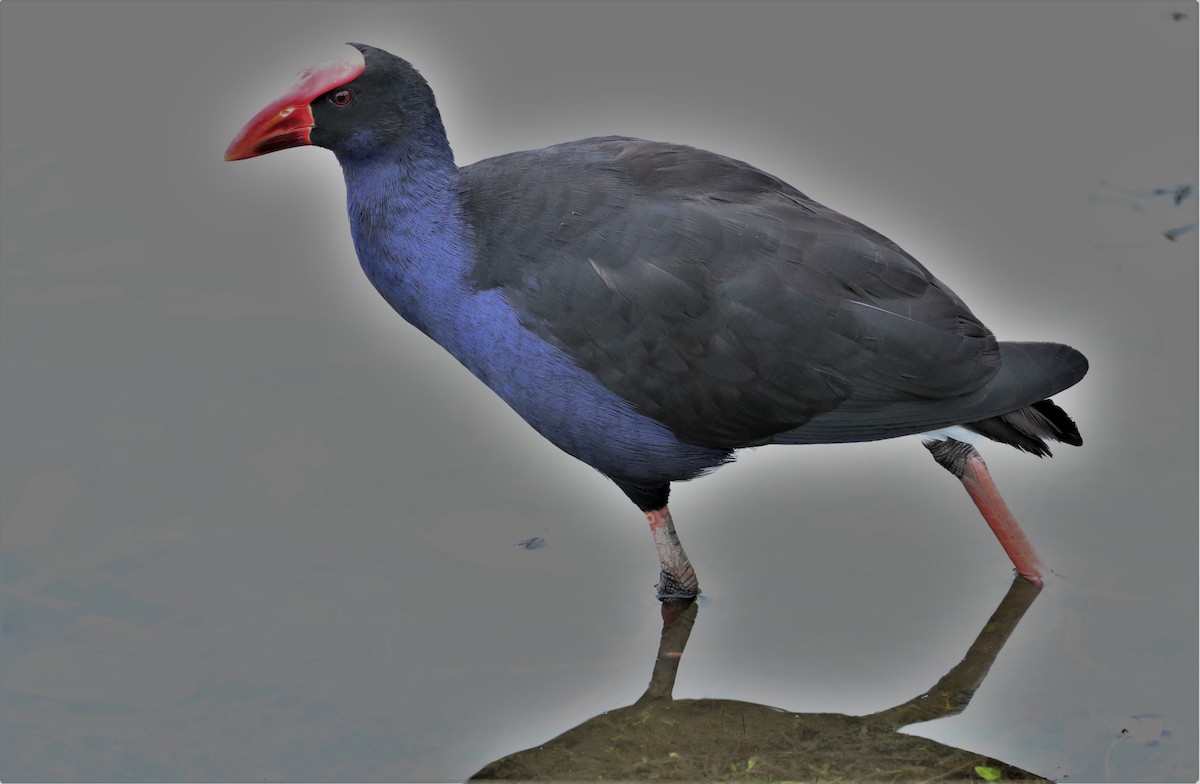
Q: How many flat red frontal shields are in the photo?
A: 1